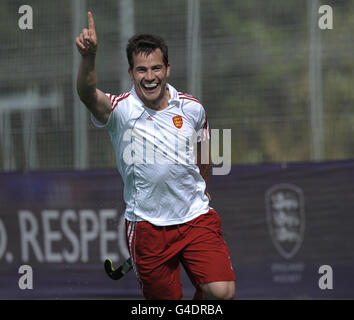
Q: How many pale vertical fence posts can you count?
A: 4